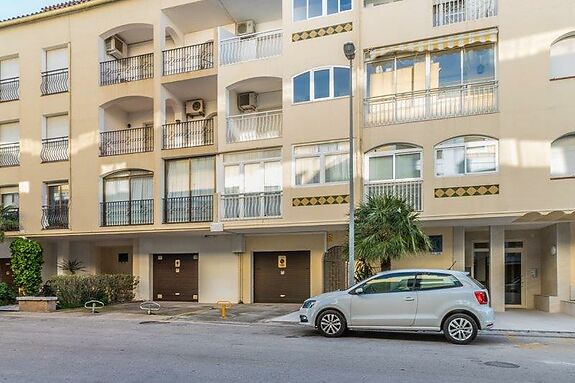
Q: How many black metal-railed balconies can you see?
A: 12